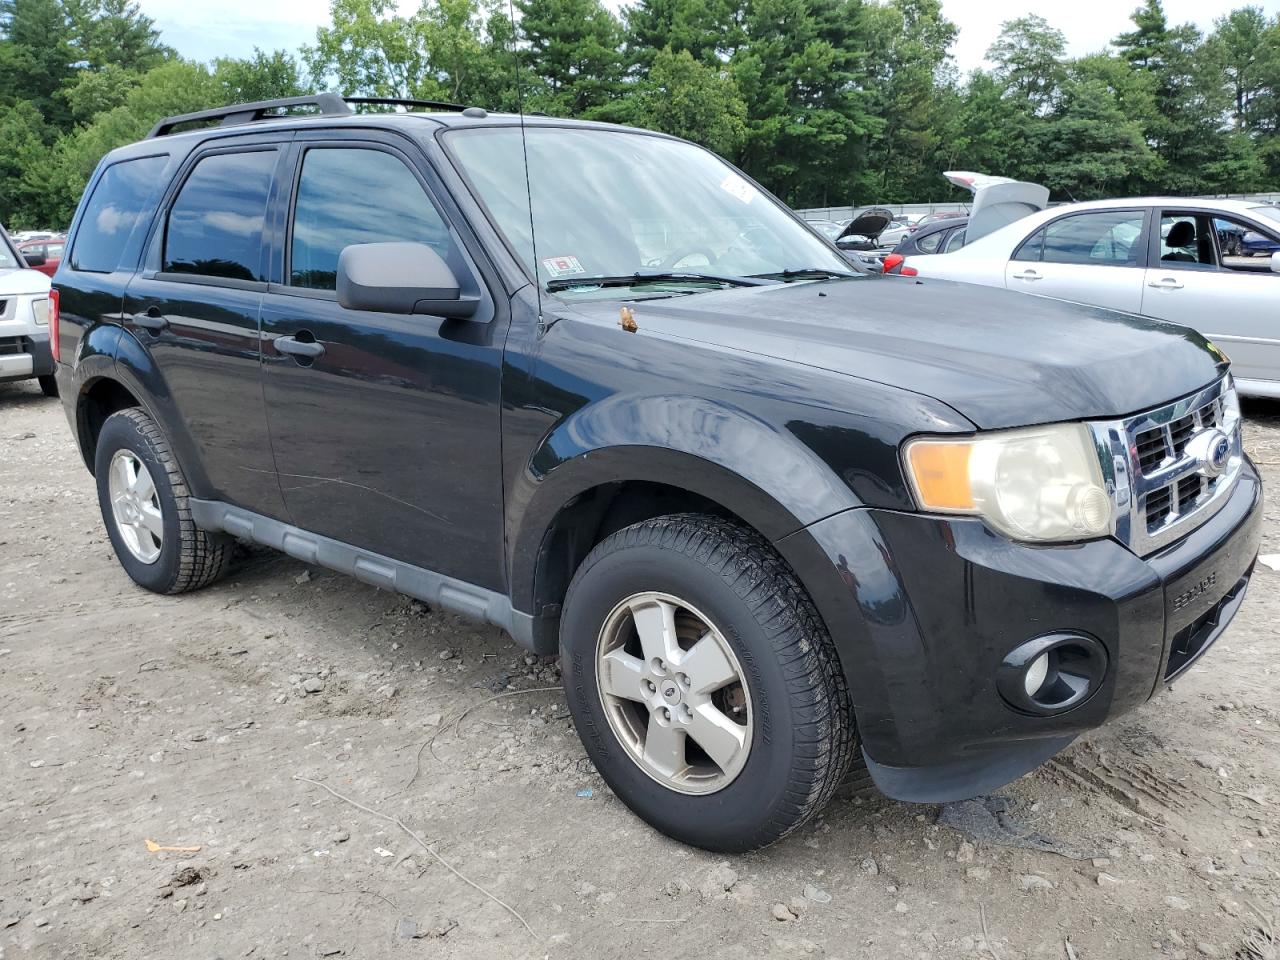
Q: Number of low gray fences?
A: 1